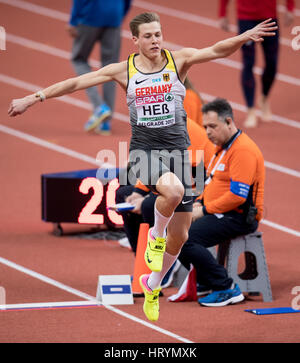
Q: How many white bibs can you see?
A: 1